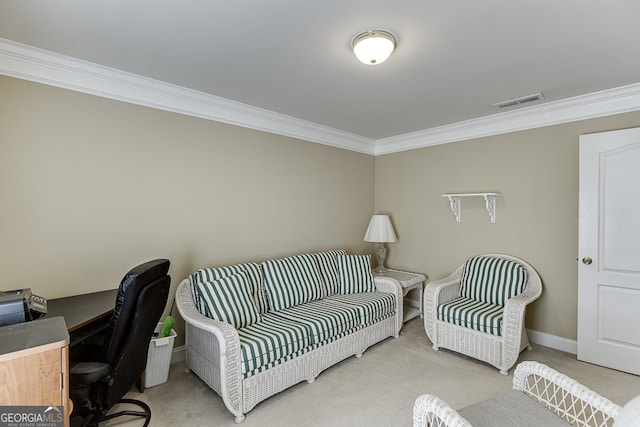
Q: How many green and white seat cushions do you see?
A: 4